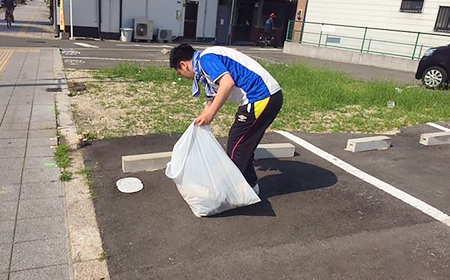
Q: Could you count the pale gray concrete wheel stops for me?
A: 4